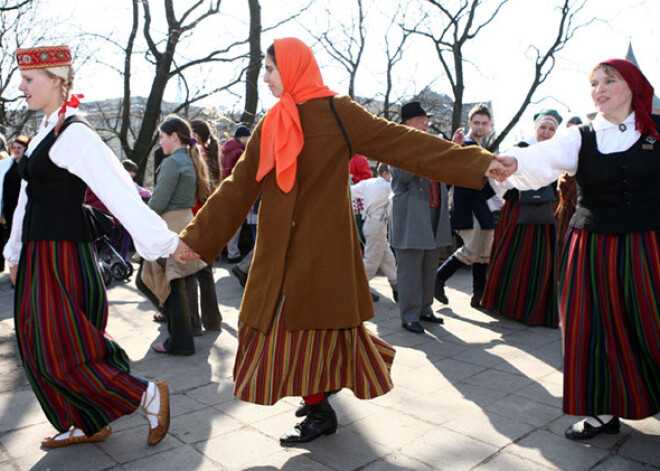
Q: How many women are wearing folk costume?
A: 4